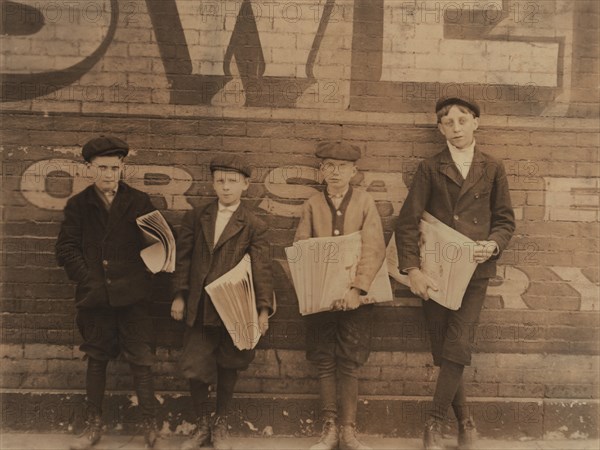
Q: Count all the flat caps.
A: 4